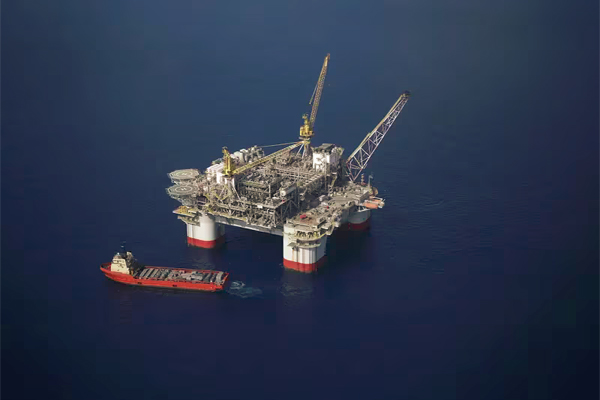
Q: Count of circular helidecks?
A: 2